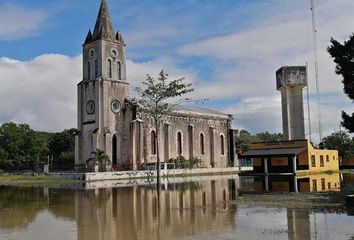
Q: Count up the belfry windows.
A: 4